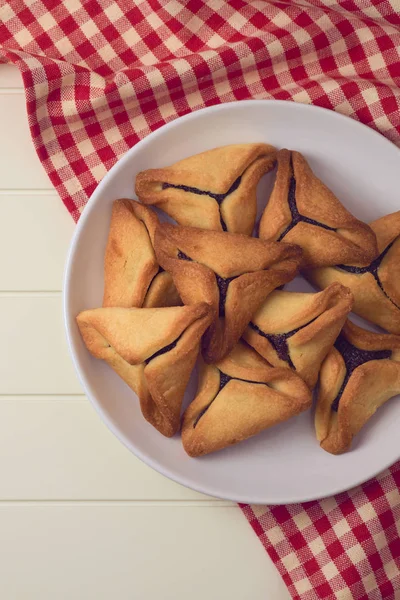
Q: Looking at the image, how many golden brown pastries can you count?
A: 9